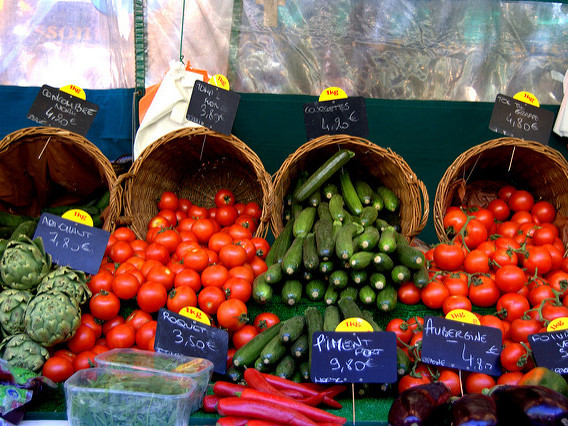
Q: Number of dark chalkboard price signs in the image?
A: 9